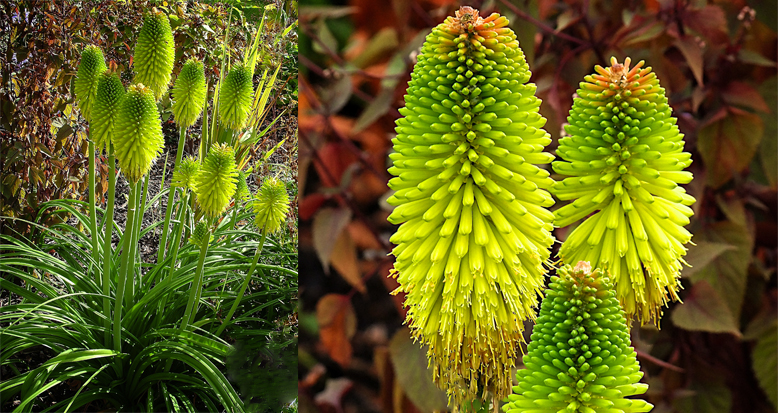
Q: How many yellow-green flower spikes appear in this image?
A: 14